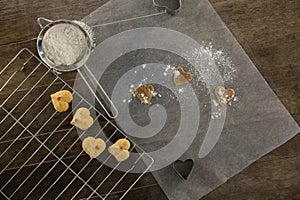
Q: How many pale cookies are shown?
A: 4